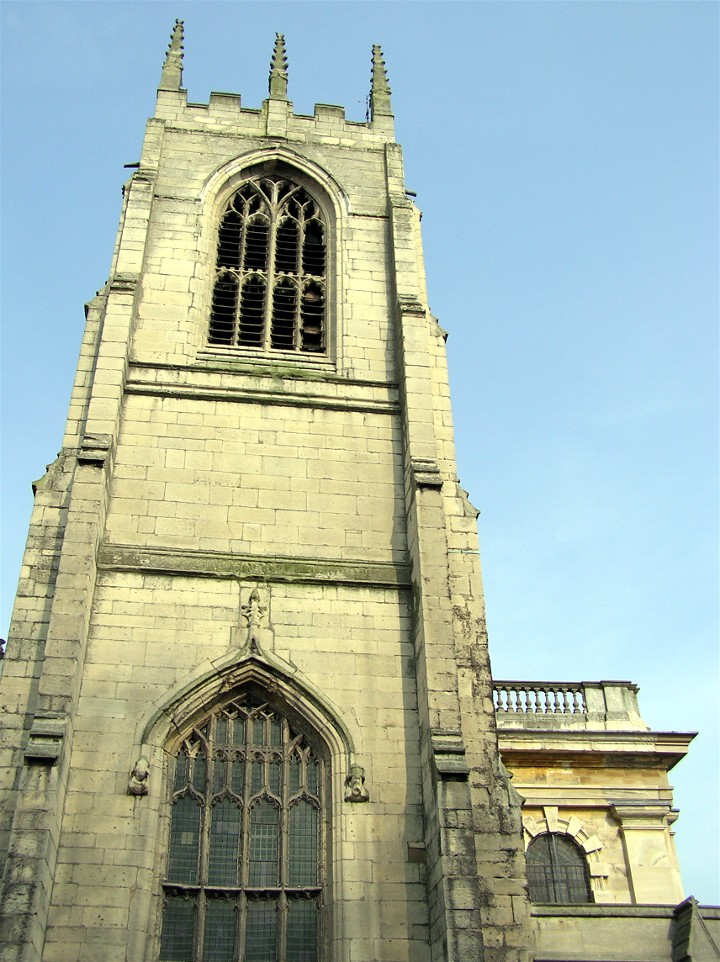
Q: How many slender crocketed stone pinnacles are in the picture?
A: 3